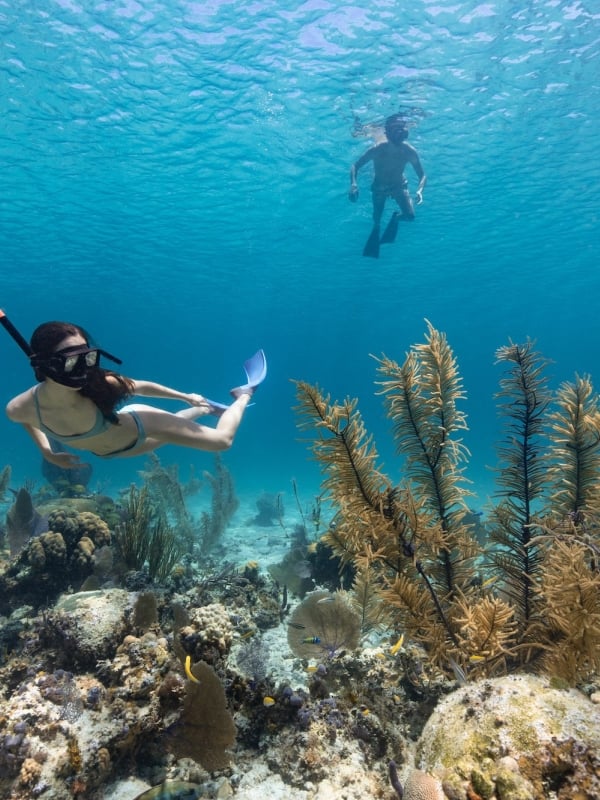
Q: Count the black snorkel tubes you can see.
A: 1